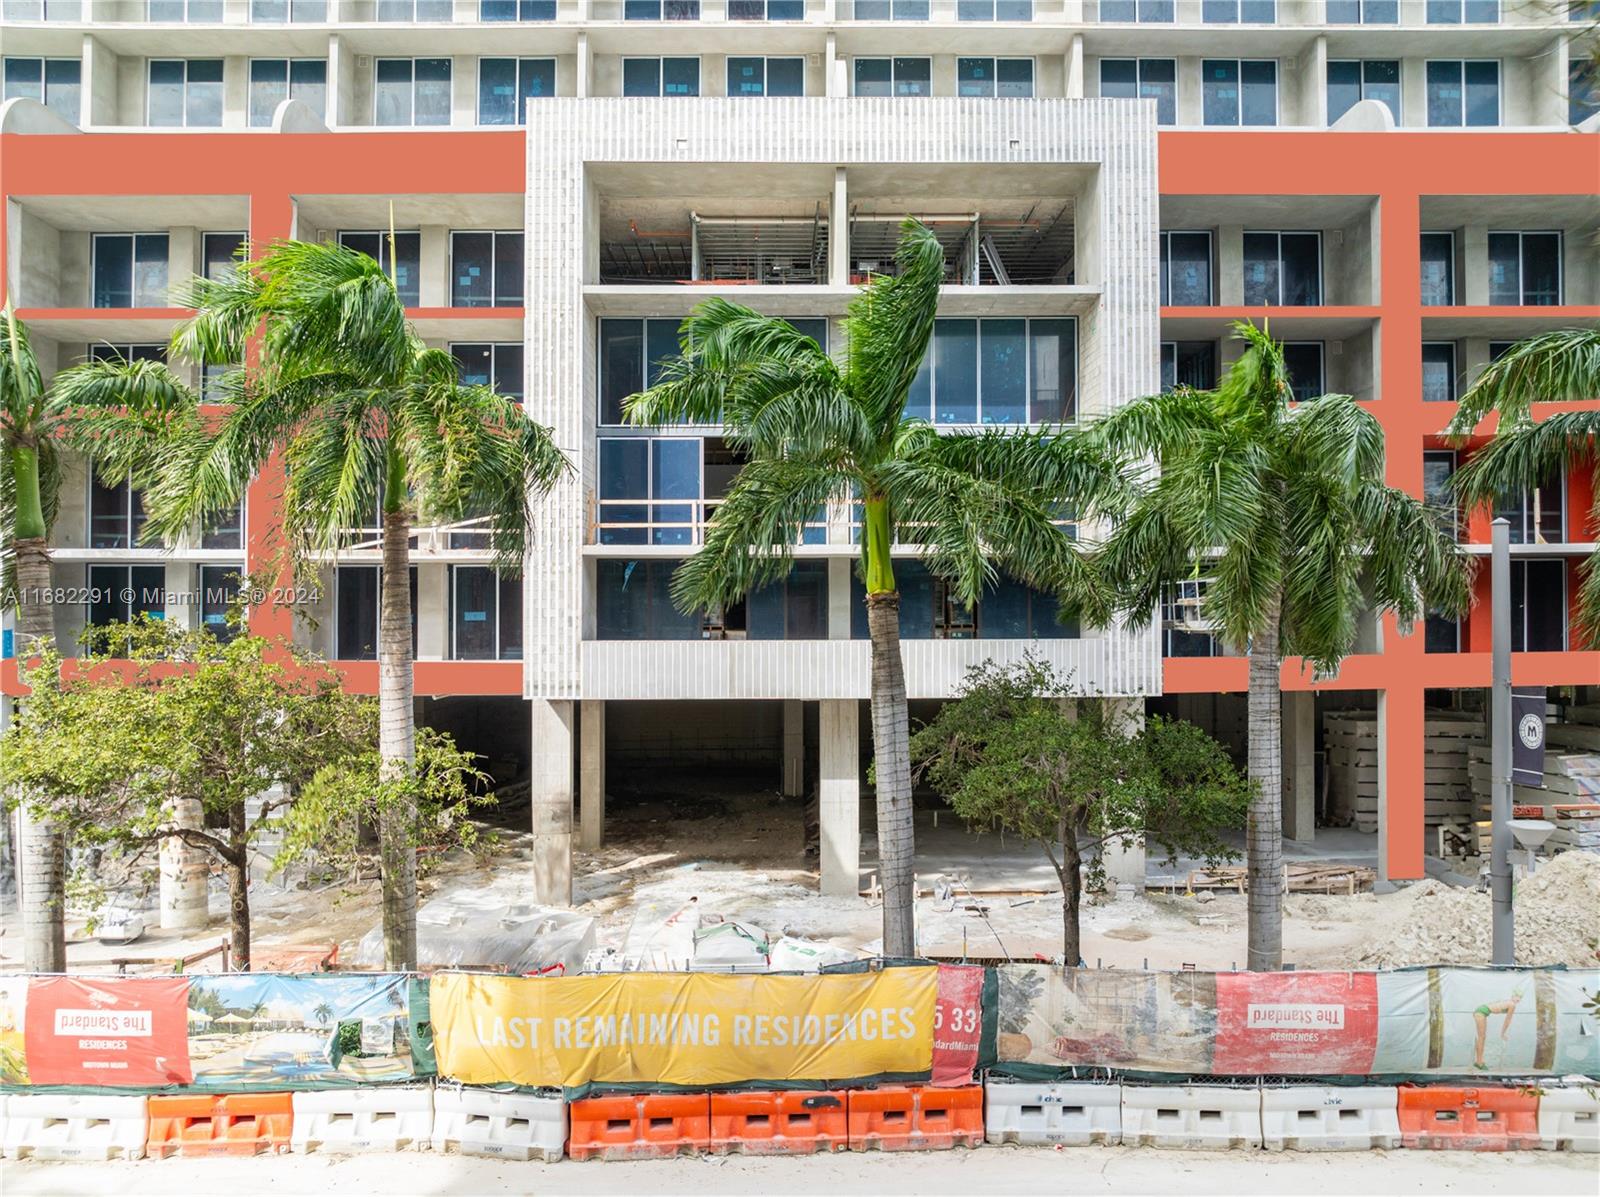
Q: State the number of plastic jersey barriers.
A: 12